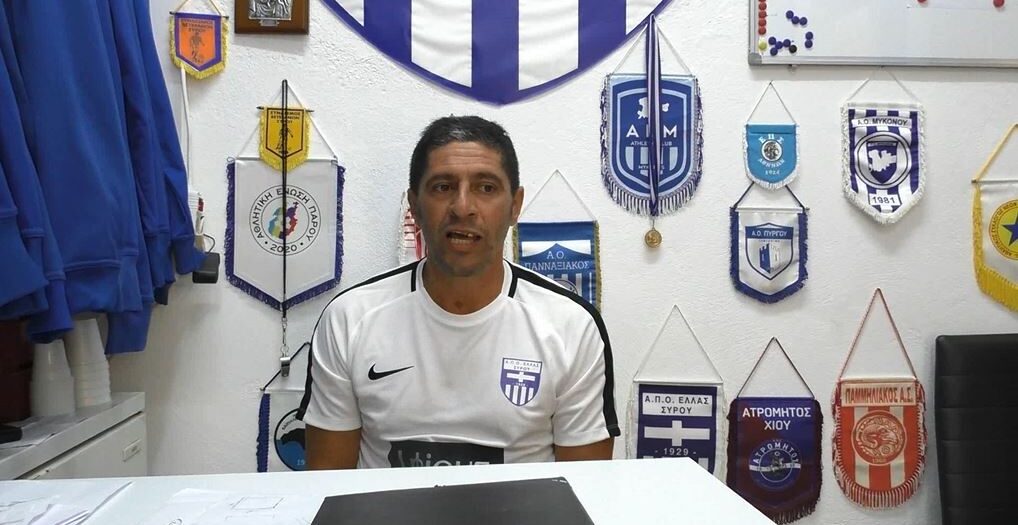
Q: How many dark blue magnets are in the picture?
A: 9